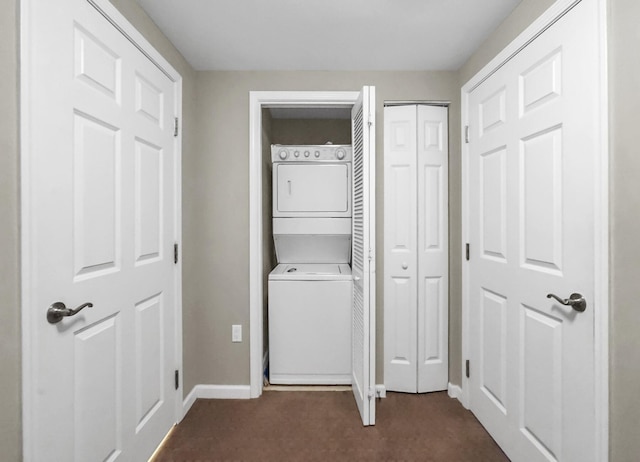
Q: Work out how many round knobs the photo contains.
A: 7